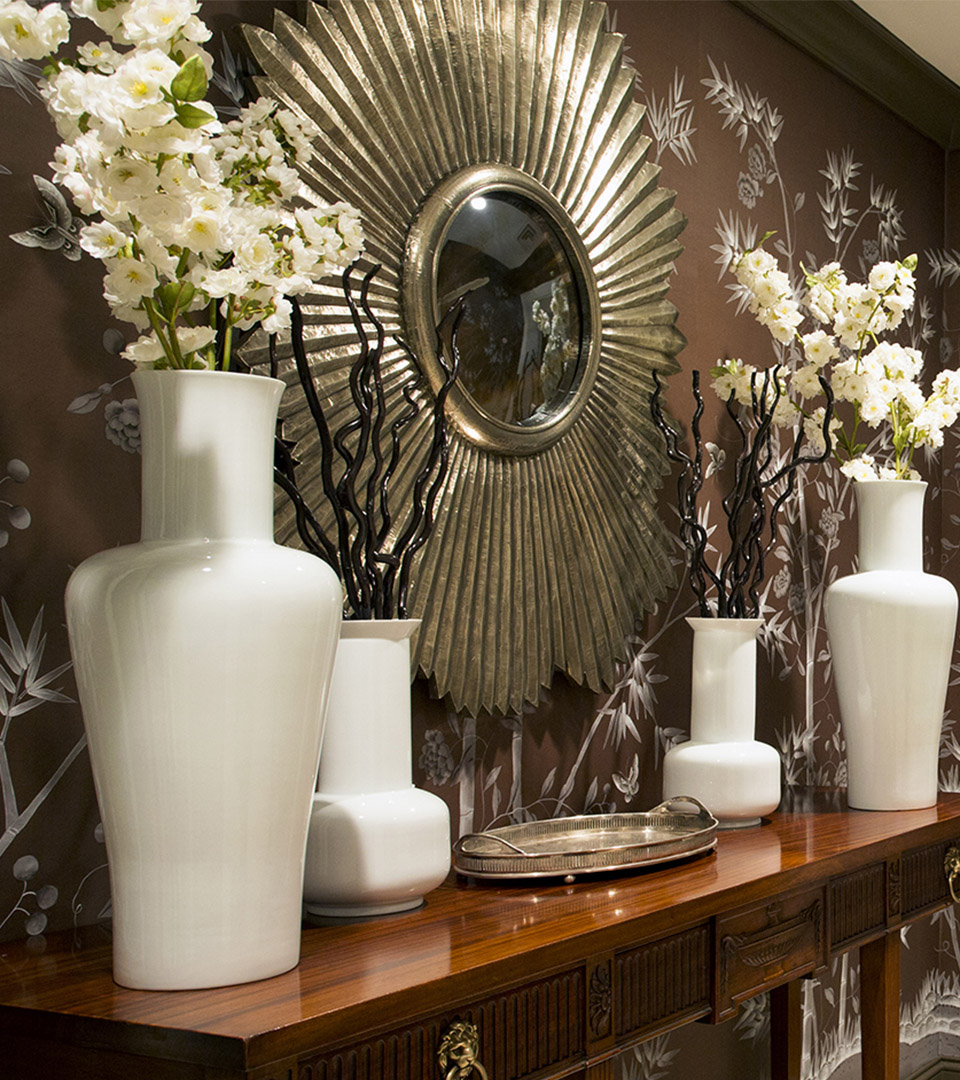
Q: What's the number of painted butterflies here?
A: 3